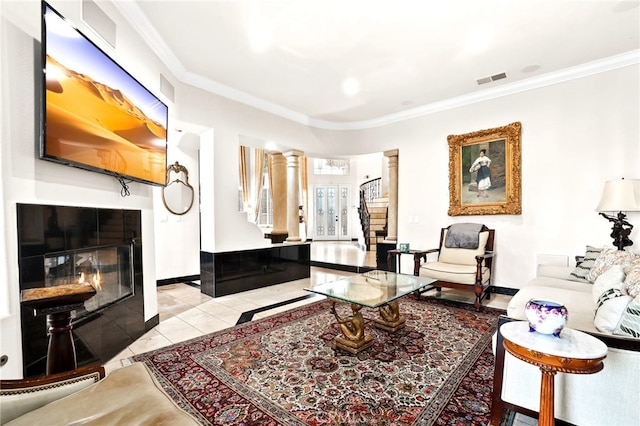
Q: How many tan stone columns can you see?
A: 3